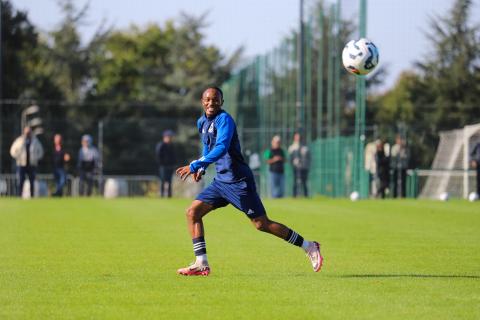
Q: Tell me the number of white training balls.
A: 4